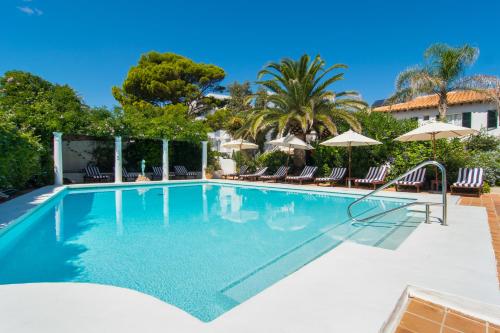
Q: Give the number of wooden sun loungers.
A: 12